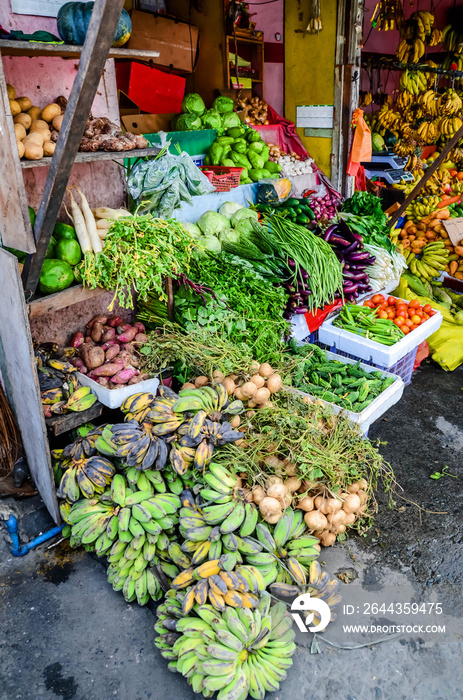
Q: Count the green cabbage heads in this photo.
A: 12